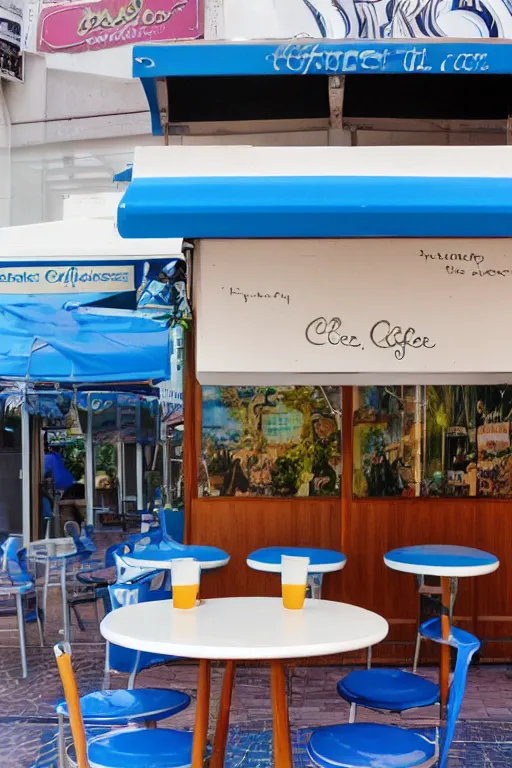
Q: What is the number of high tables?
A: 3